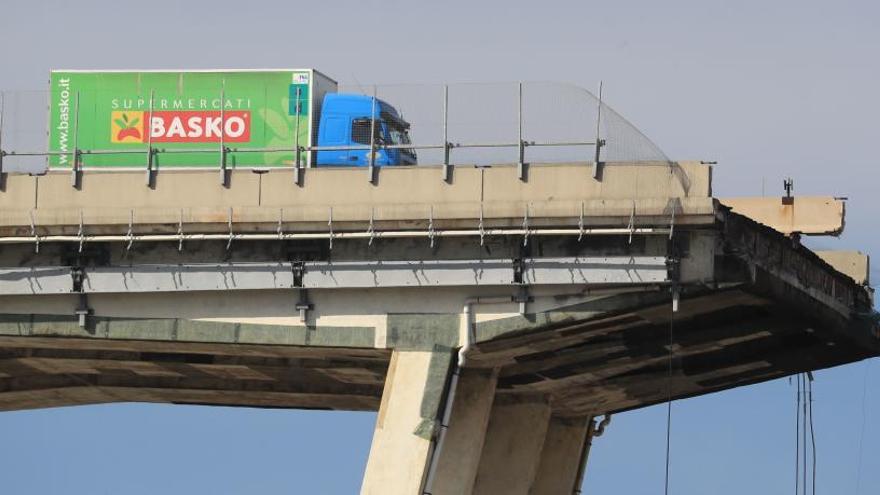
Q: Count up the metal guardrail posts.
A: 9